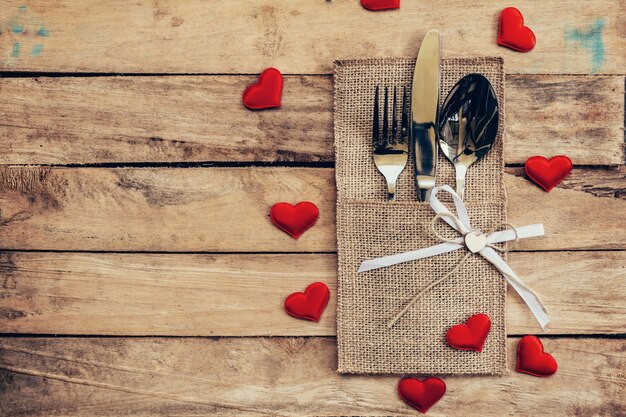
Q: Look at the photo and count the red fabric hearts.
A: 9